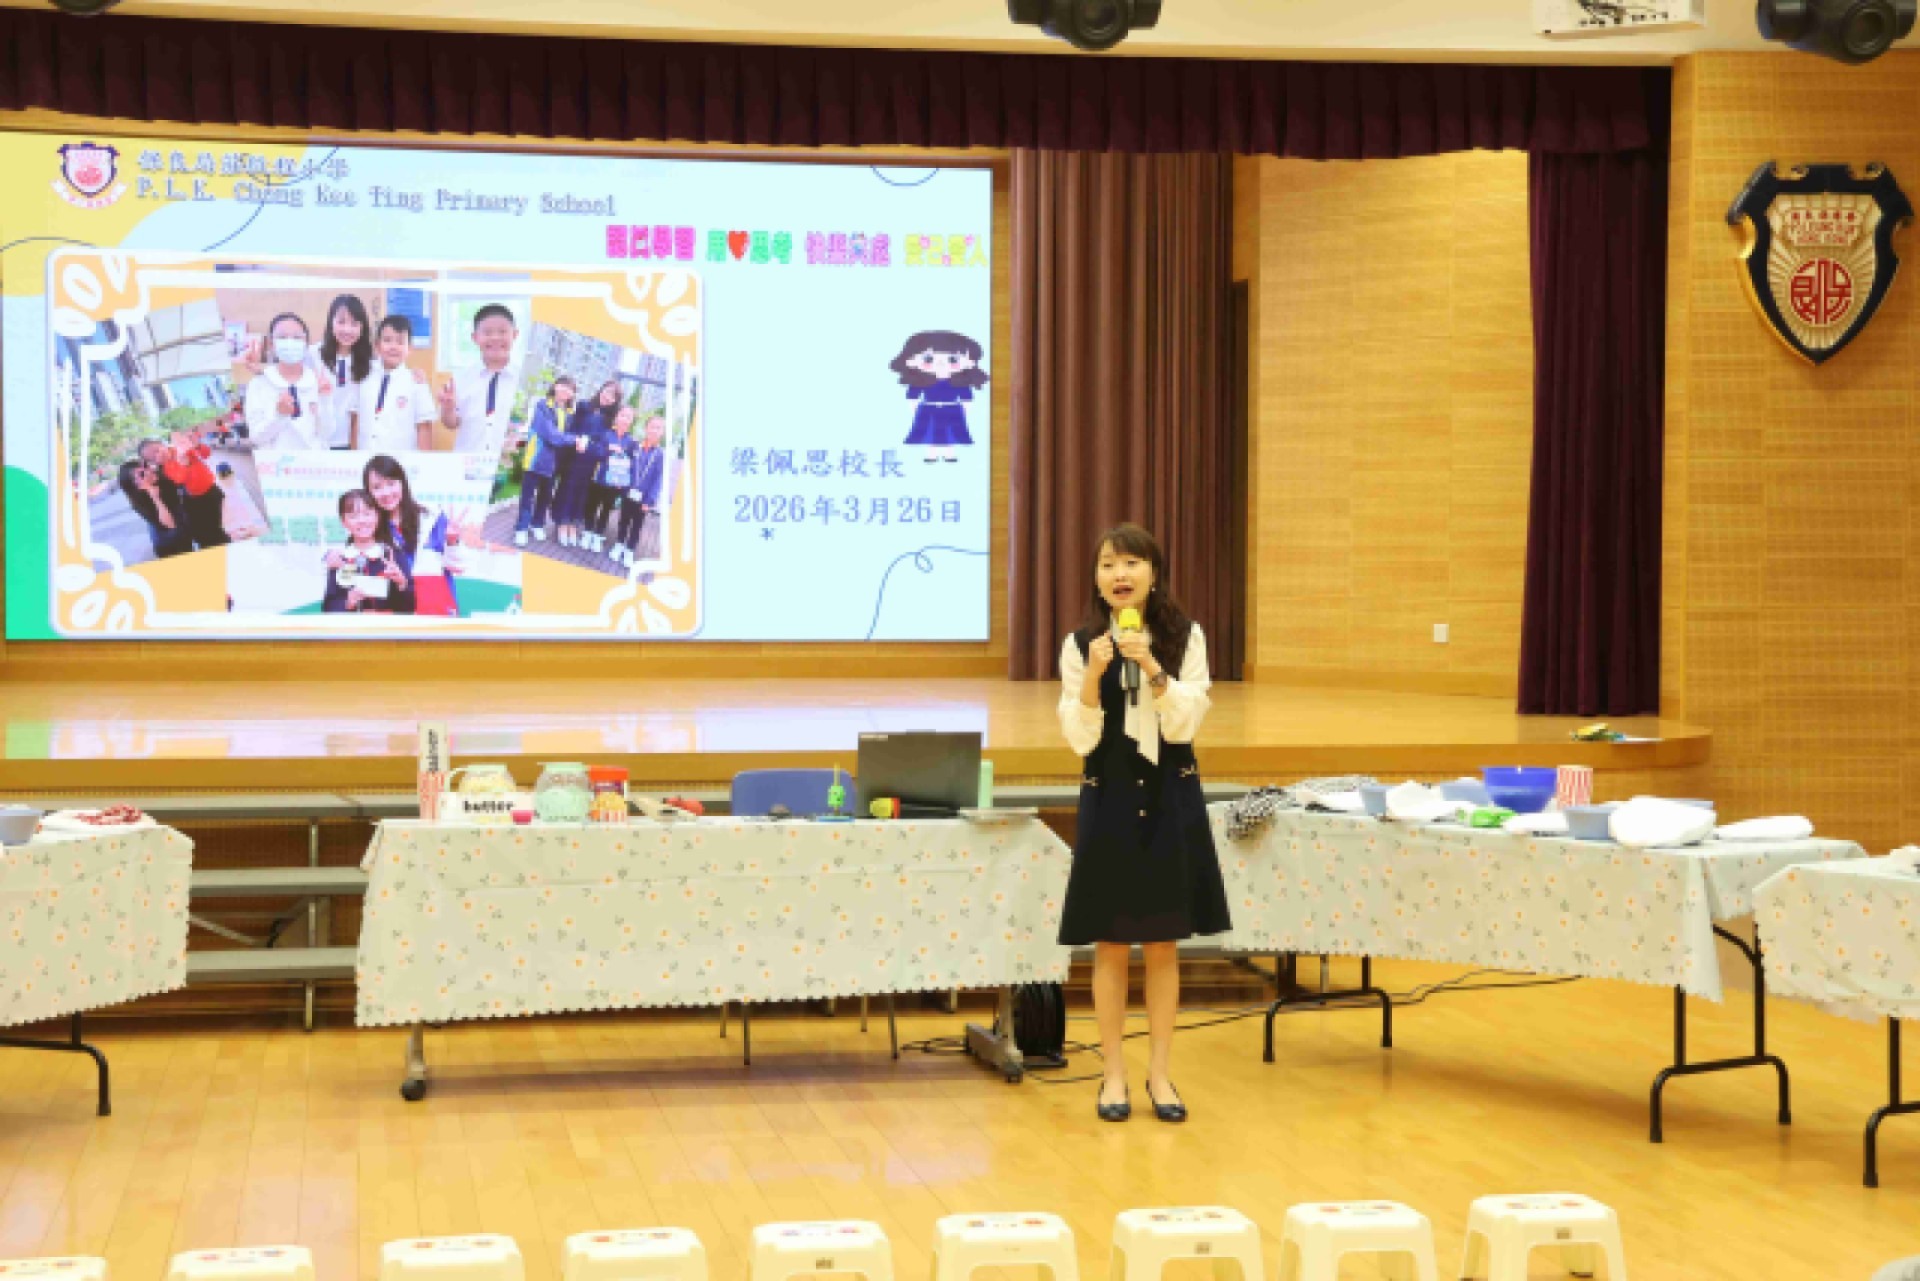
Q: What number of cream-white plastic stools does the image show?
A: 9